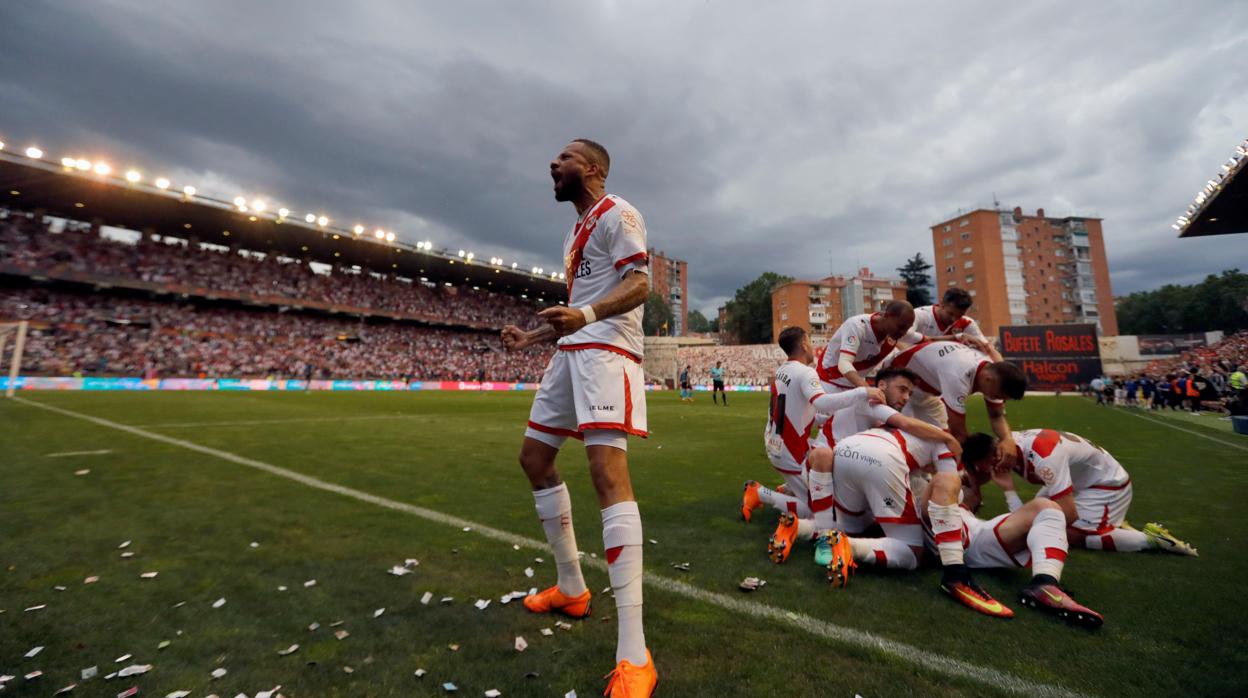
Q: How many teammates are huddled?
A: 8